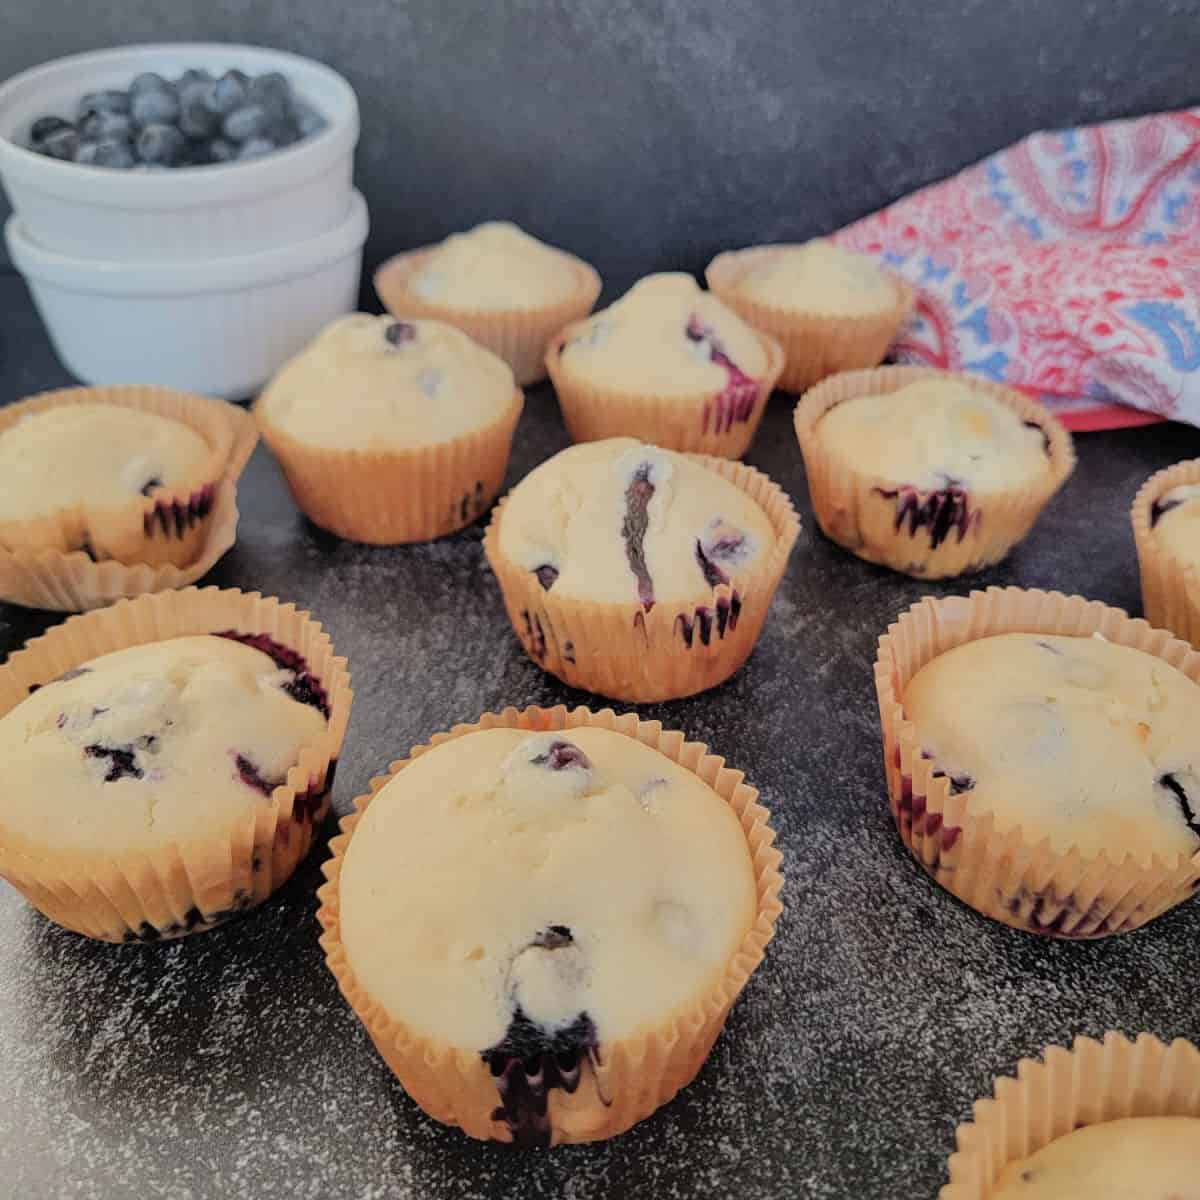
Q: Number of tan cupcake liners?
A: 12